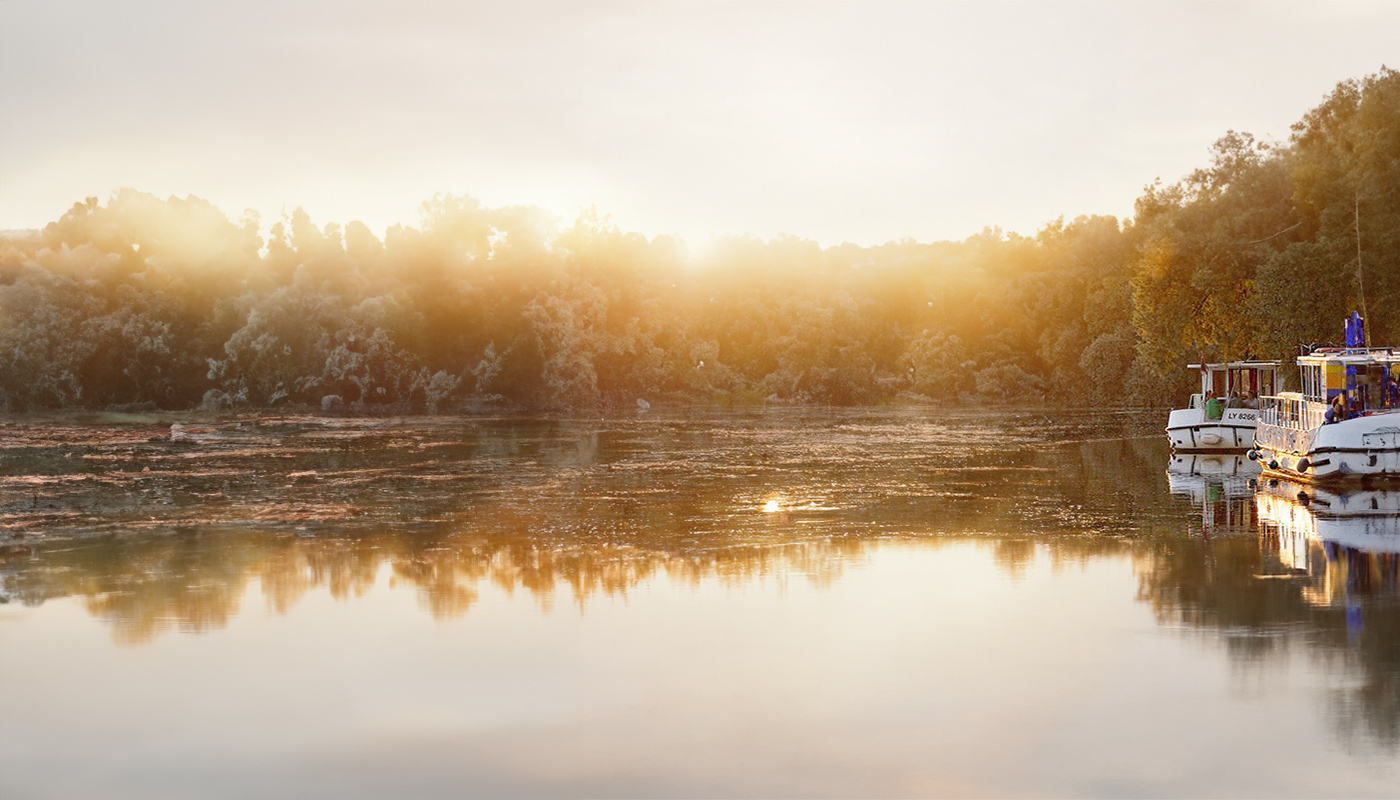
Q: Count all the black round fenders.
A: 3